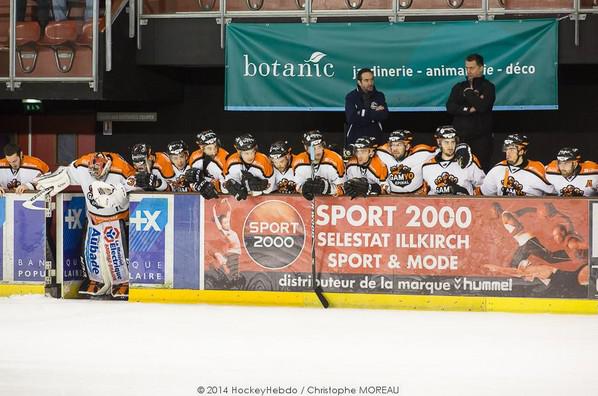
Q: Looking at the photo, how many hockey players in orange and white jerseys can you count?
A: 13